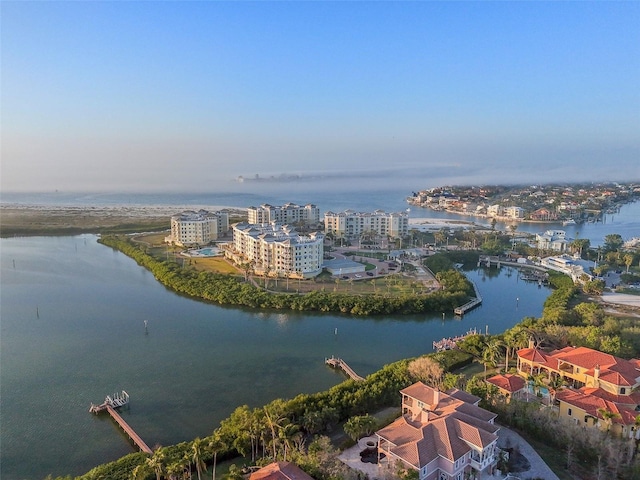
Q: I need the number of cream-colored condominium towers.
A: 4